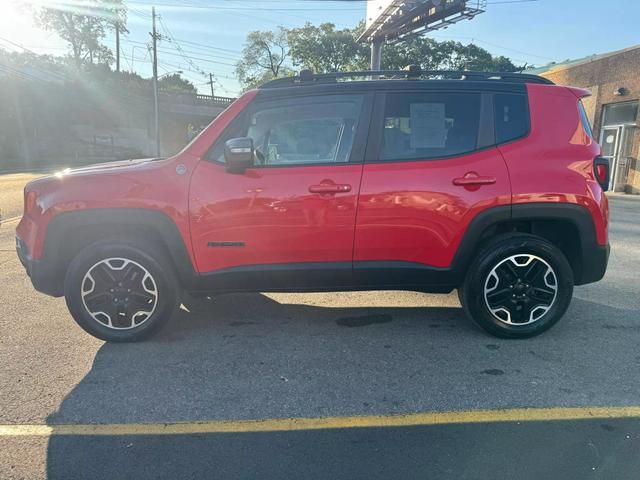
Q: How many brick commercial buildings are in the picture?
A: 1